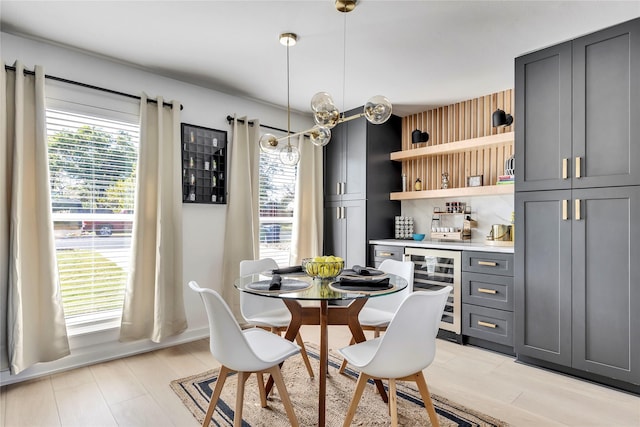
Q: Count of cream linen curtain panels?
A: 4